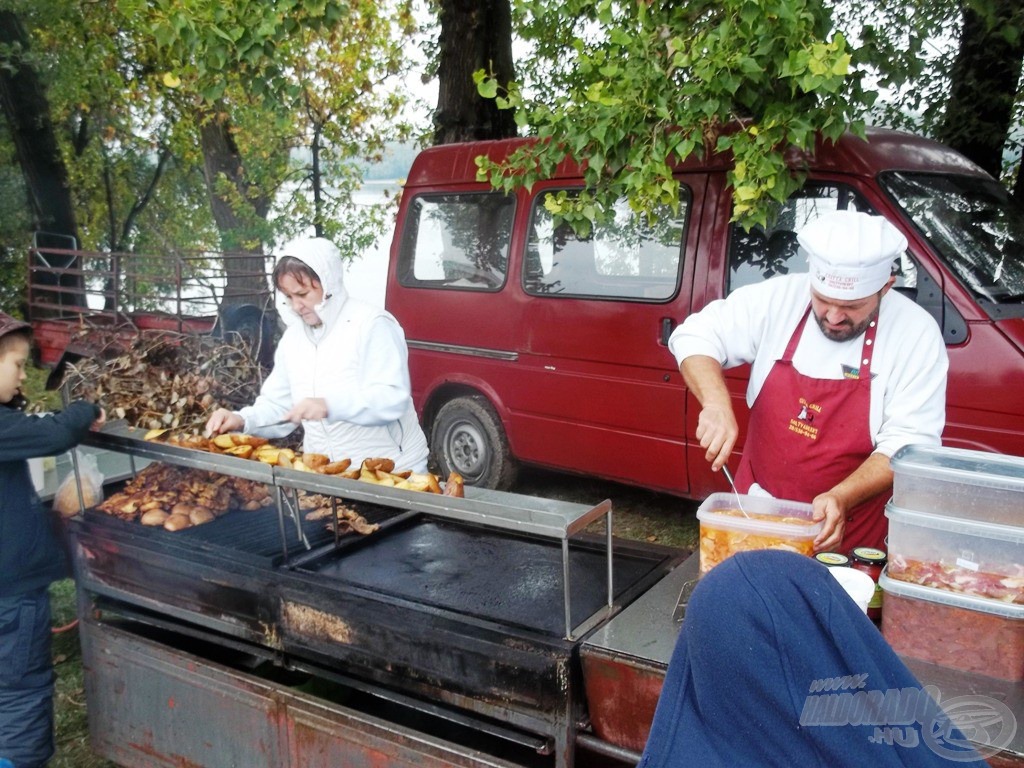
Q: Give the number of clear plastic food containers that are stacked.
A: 3